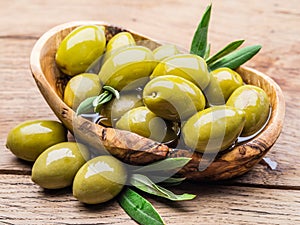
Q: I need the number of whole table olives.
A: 15